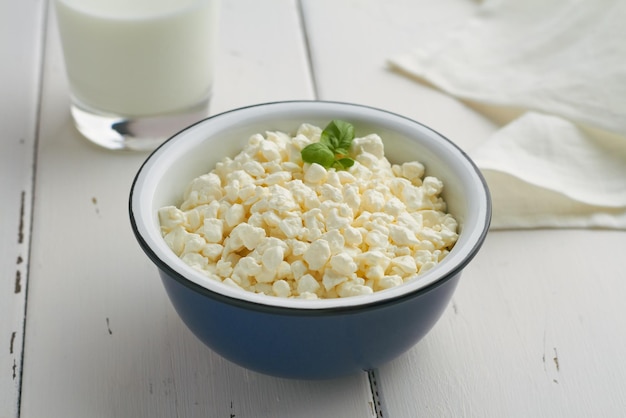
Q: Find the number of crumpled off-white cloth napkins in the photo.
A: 1